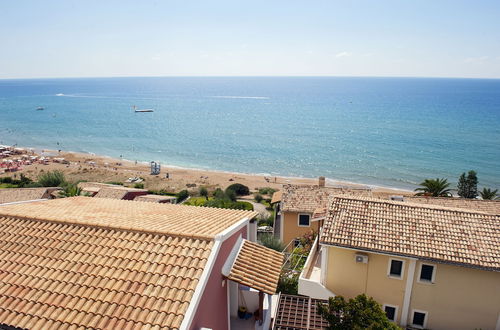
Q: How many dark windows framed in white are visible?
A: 5